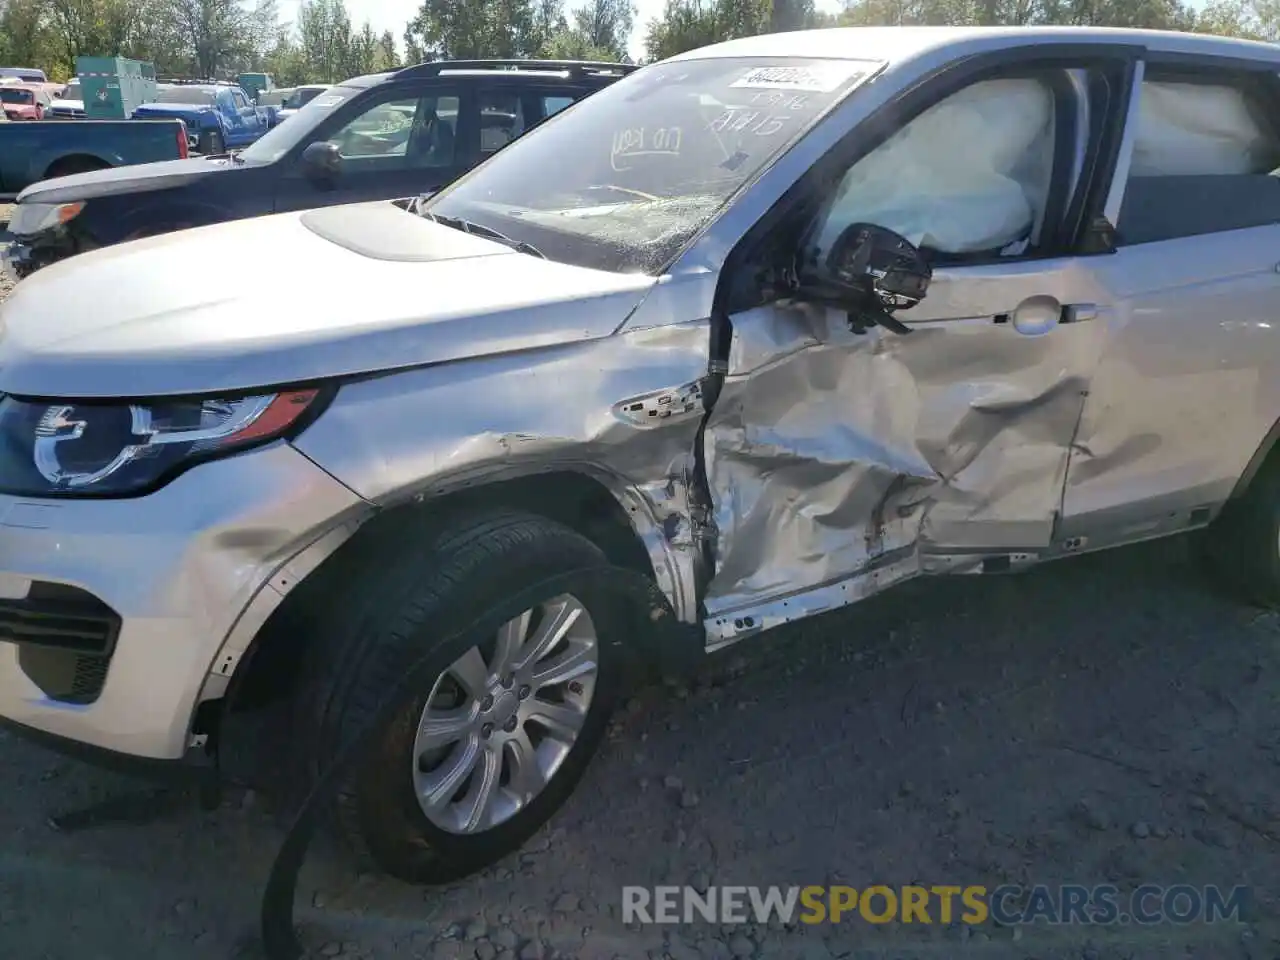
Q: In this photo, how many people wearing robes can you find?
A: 0